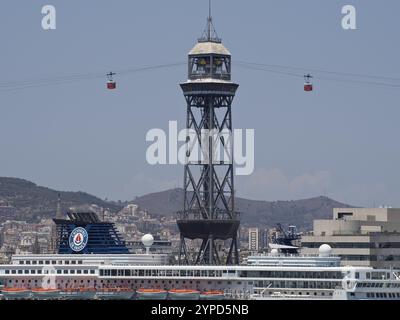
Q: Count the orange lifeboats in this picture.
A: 7